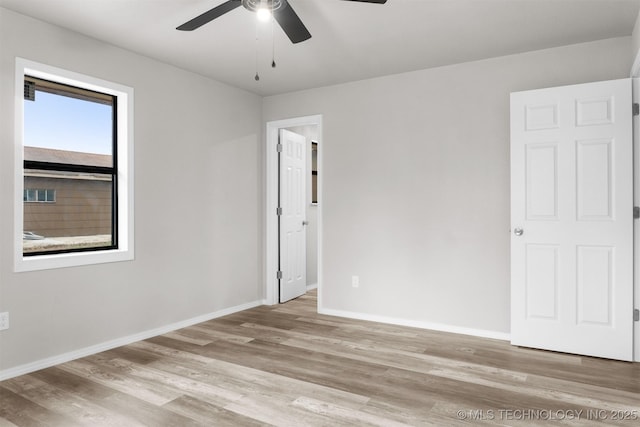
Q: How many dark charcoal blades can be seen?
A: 3